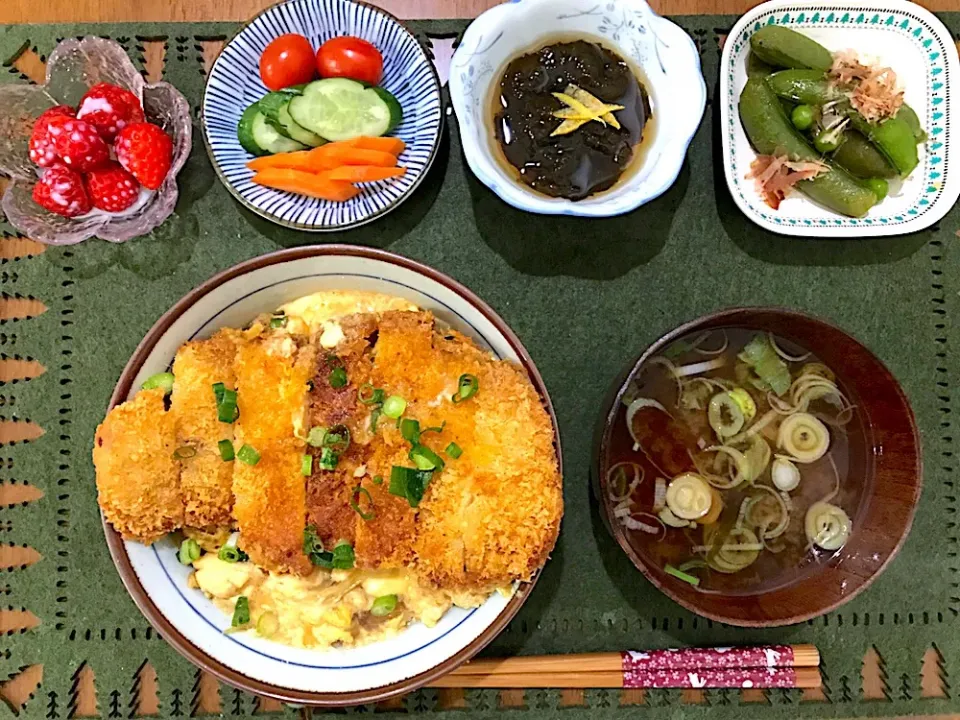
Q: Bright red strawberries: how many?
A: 6